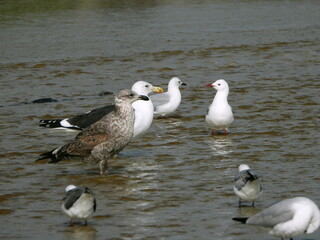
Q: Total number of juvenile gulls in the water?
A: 1